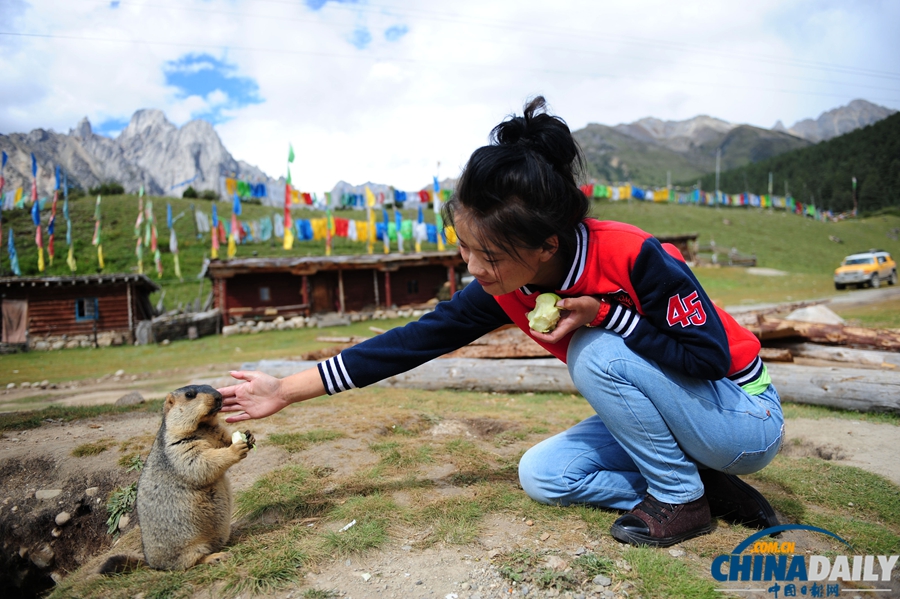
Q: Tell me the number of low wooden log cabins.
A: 2